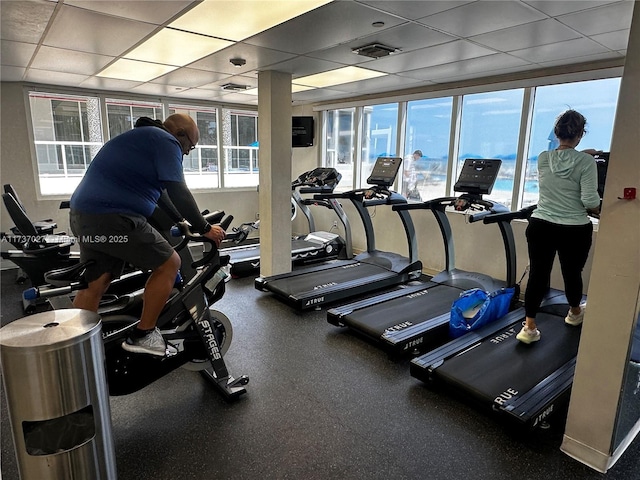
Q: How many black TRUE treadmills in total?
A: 3